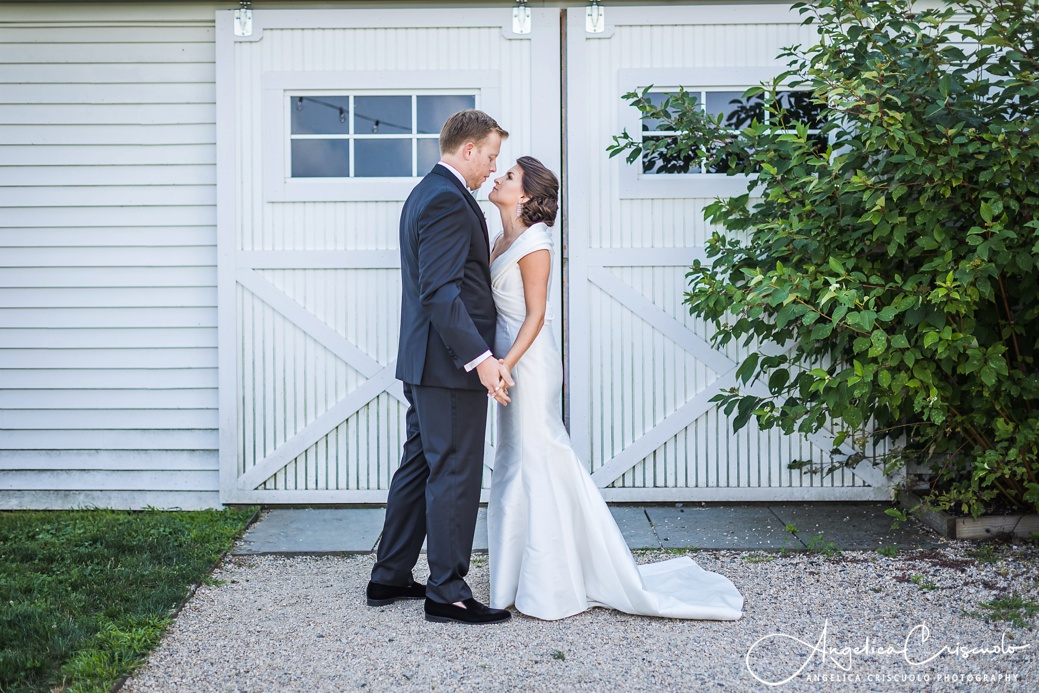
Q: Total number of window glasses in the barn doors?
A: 12